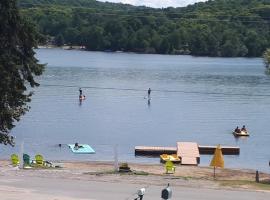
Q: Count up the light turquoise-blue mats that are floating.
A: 1